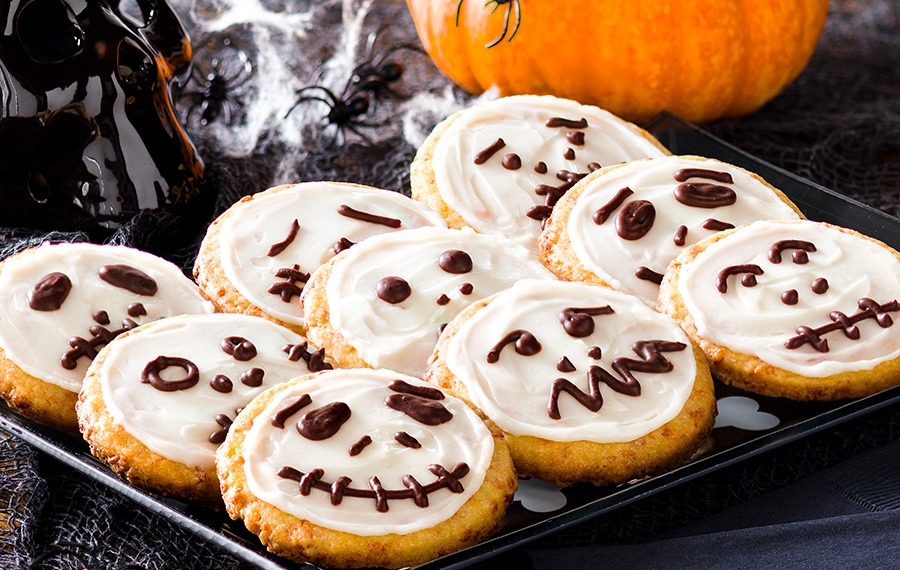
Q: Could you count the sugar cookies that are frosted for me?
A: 9